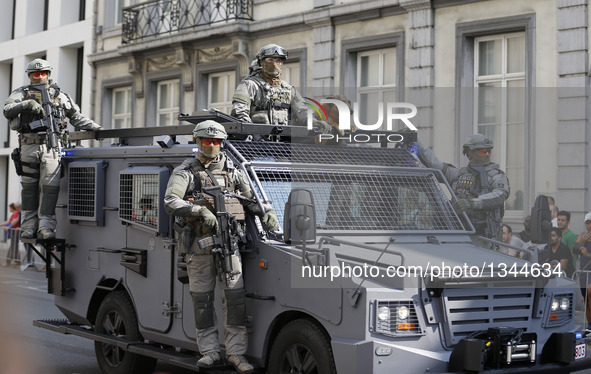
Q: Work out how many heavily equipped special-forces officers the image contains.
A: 4